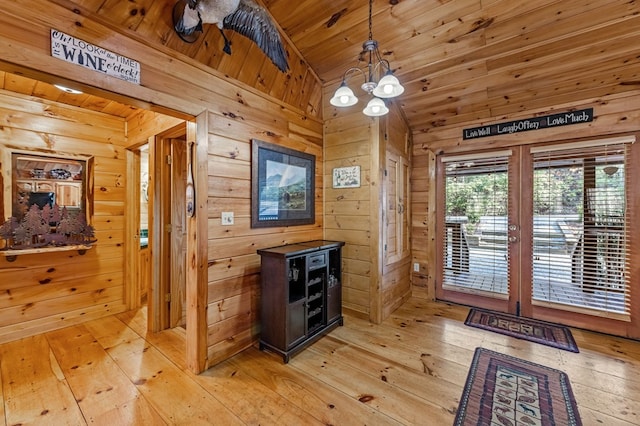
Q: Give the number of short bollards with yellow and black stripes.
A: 0